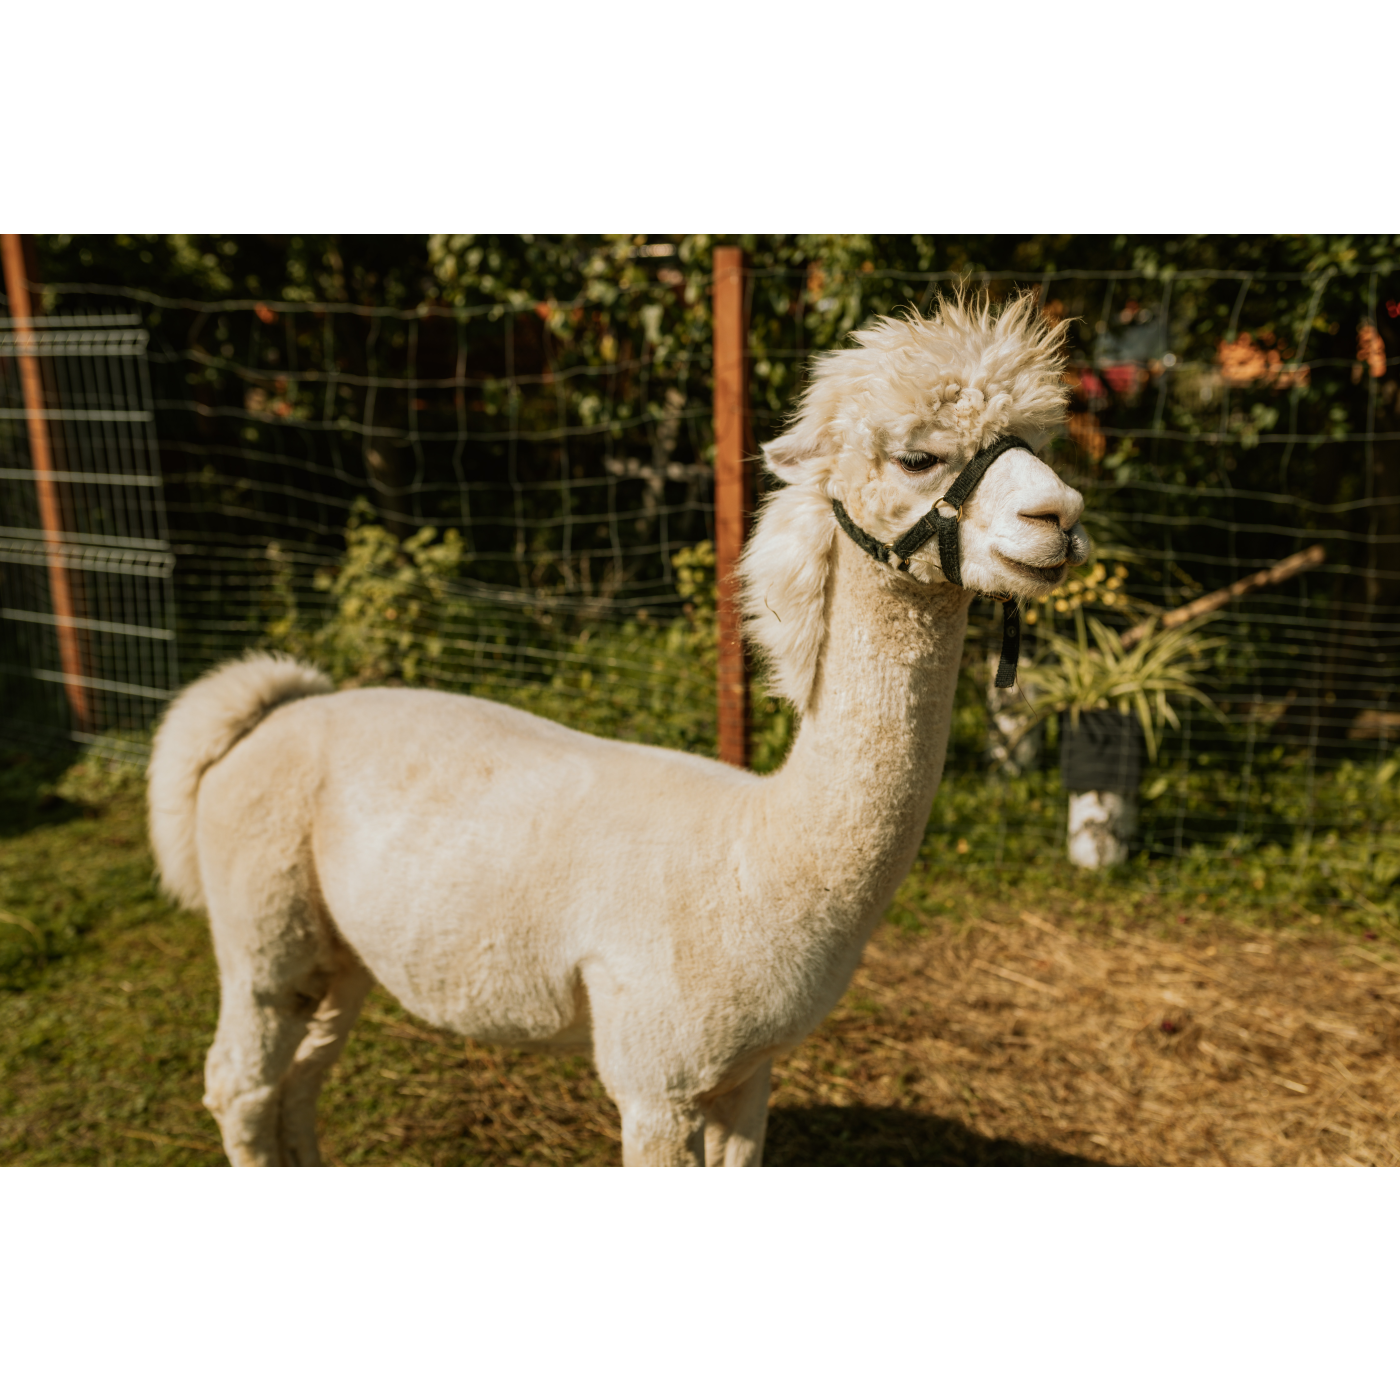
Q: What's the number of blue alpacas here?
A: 0